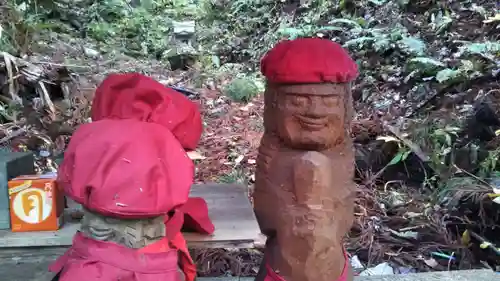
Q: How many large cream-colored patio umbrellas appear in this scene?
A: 0